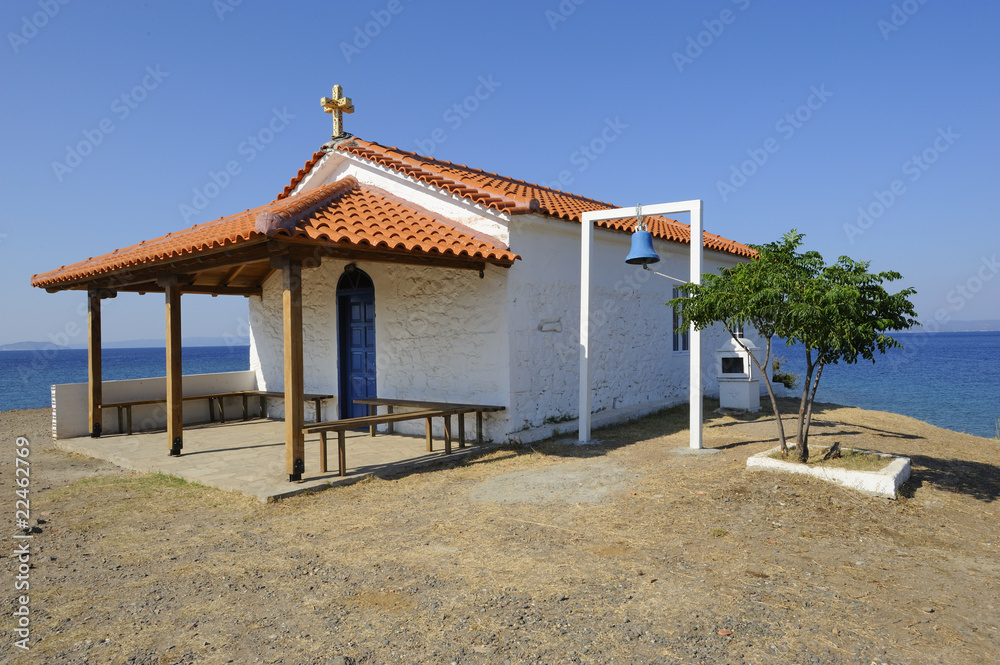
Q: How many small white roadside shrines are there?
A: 1